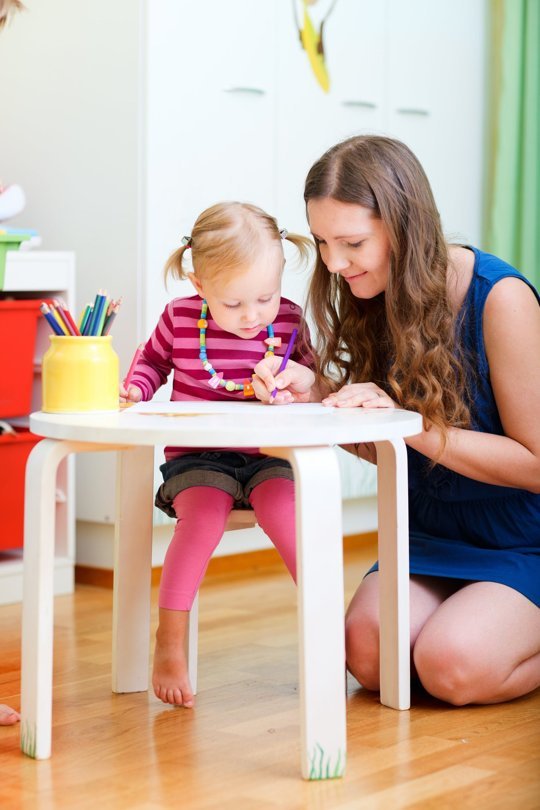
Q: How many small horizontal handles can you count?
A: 3